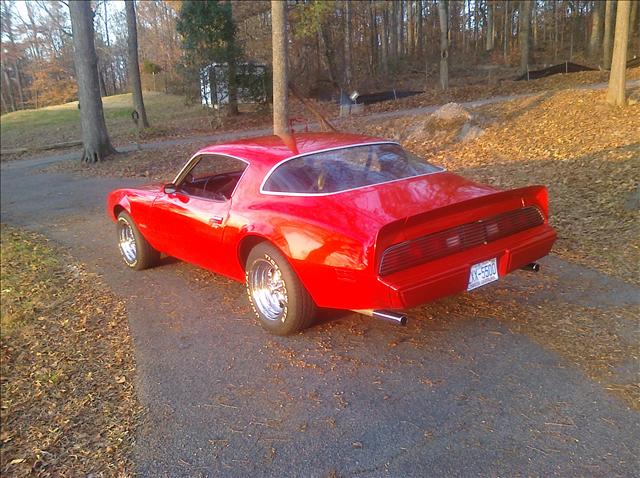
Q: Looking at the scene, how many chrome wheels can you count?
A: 2